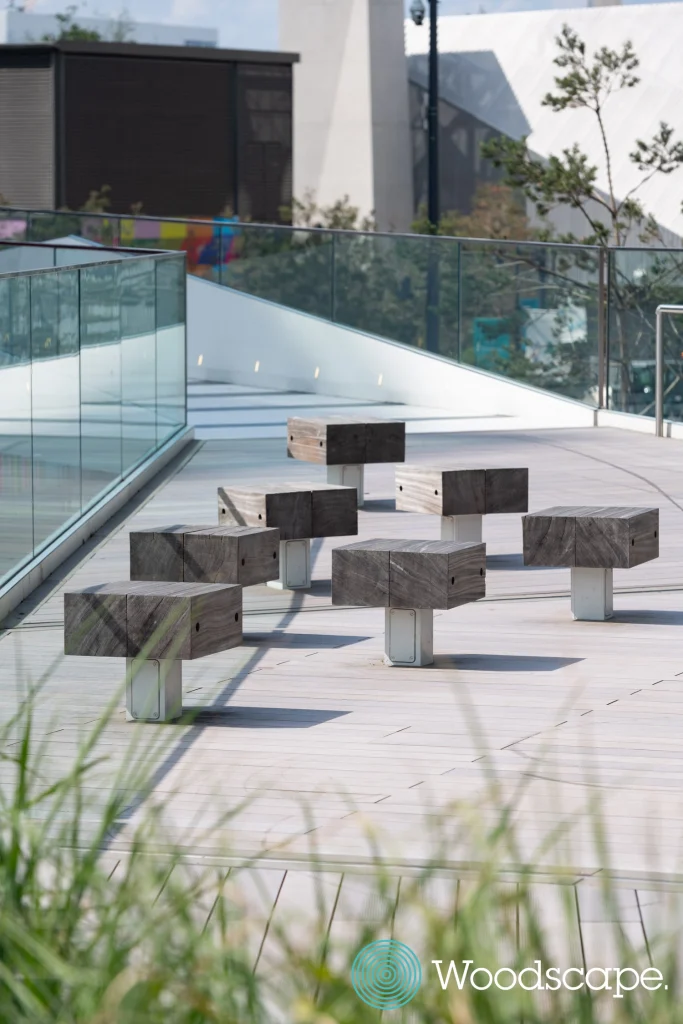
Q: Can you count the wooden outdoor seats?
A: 7